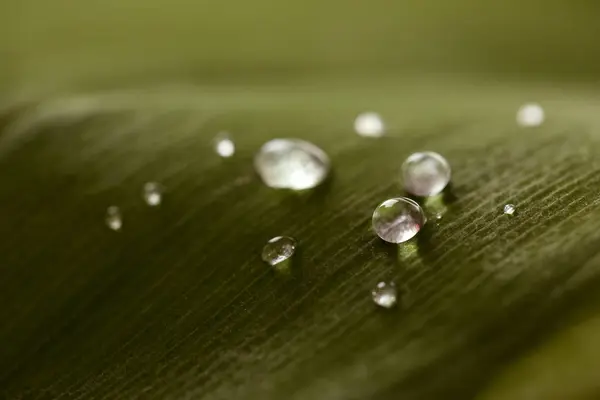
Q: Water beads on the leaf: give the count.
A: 11